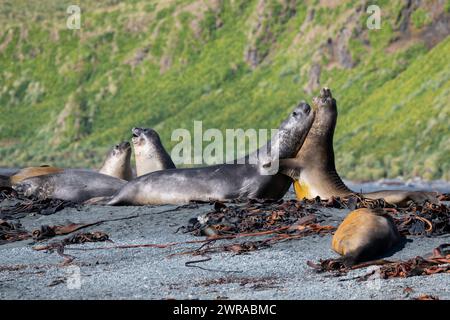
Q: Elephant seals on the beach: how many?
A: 7